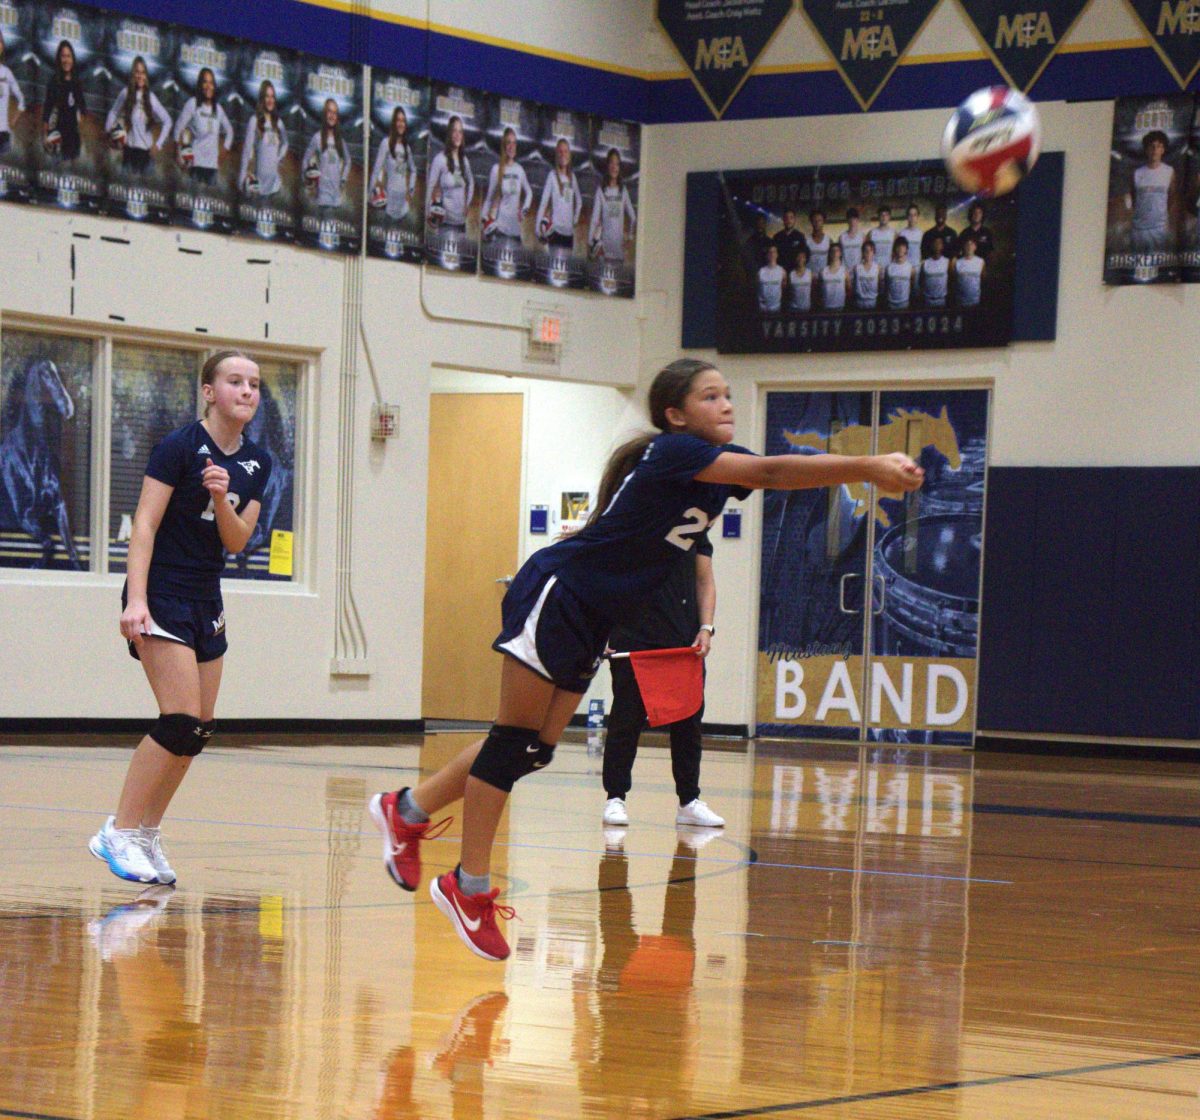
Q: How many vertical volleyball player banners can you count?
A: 11